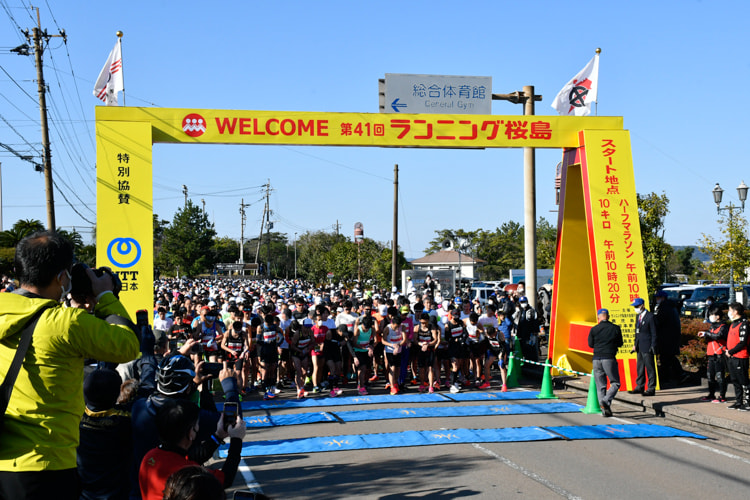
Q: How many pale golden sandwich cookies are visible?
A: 0